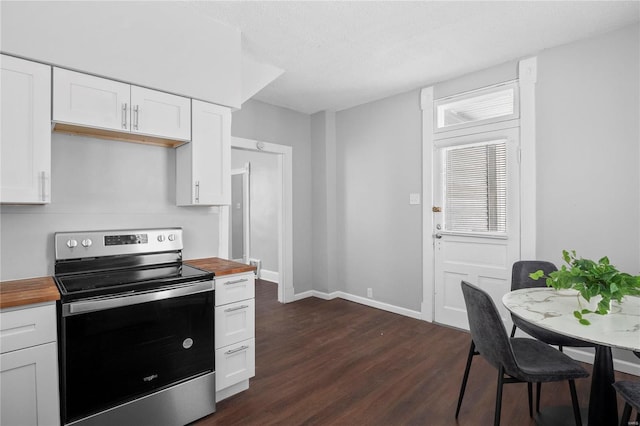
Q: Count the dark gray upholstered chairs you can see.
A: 3